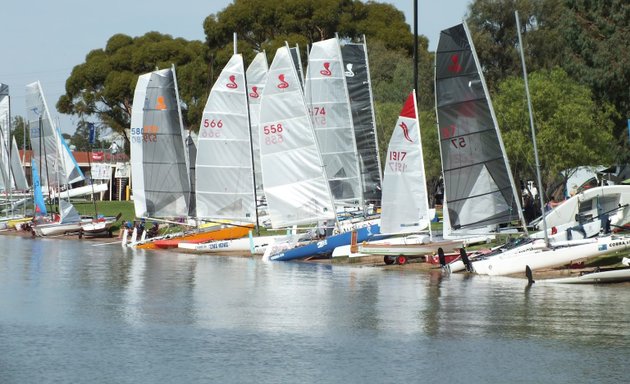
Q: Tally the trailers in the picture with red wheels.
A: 1